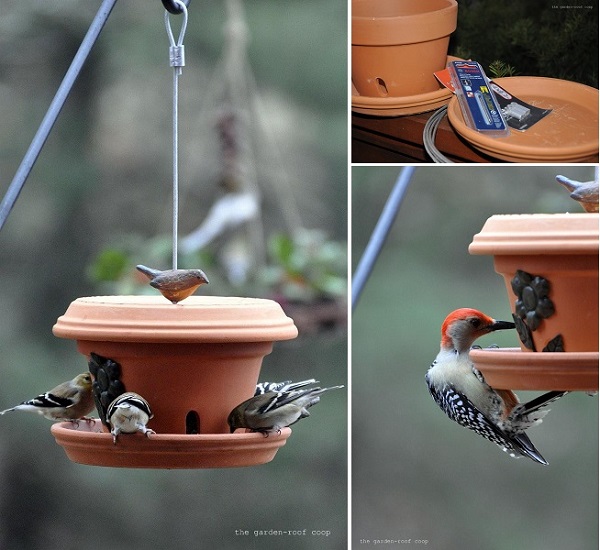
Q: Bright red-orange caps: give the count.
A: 1